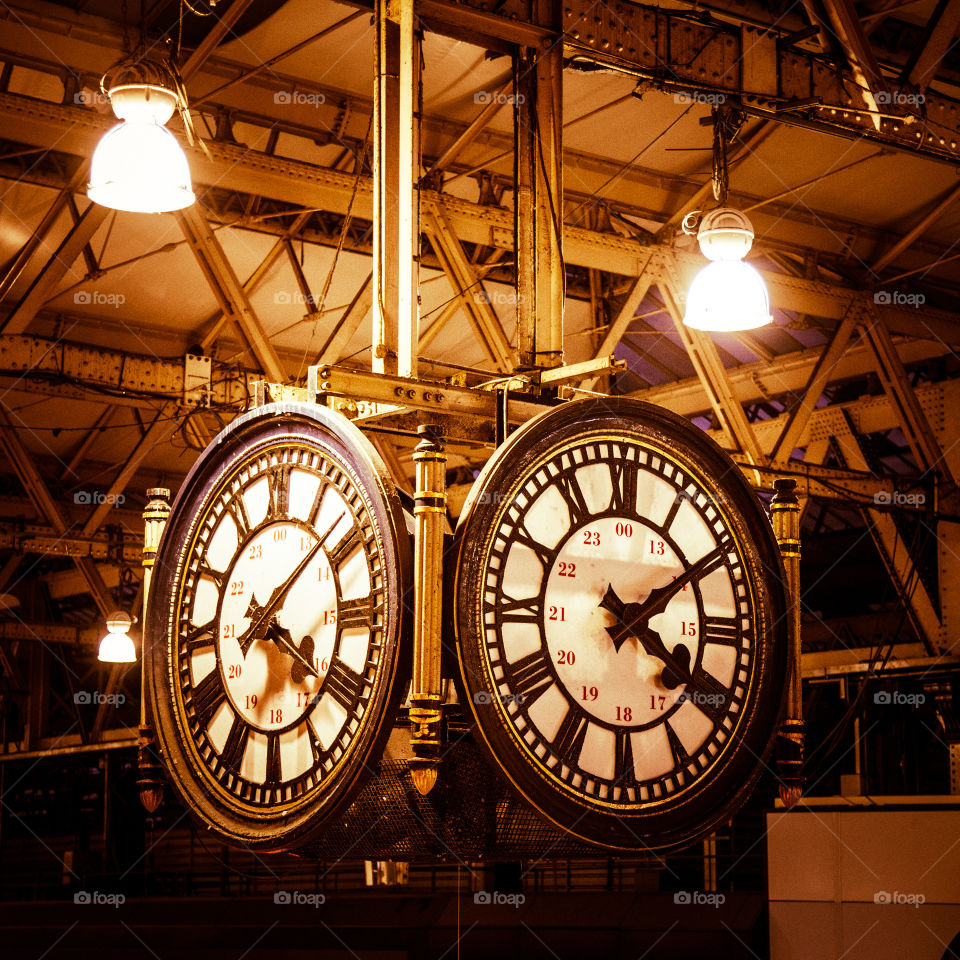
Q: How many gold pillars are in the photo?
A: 3